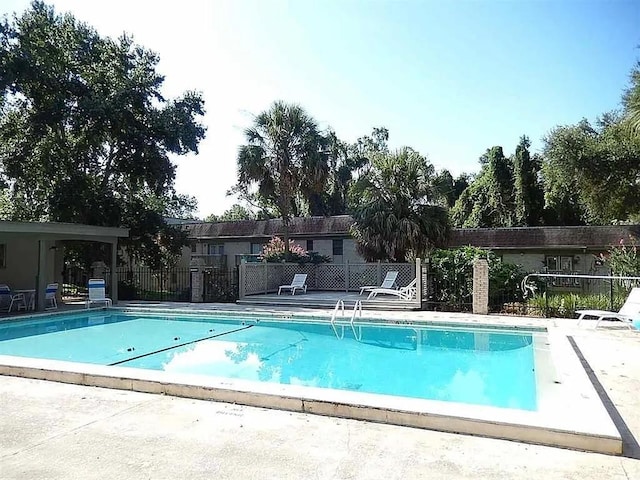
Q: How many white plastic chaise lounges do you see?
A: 4